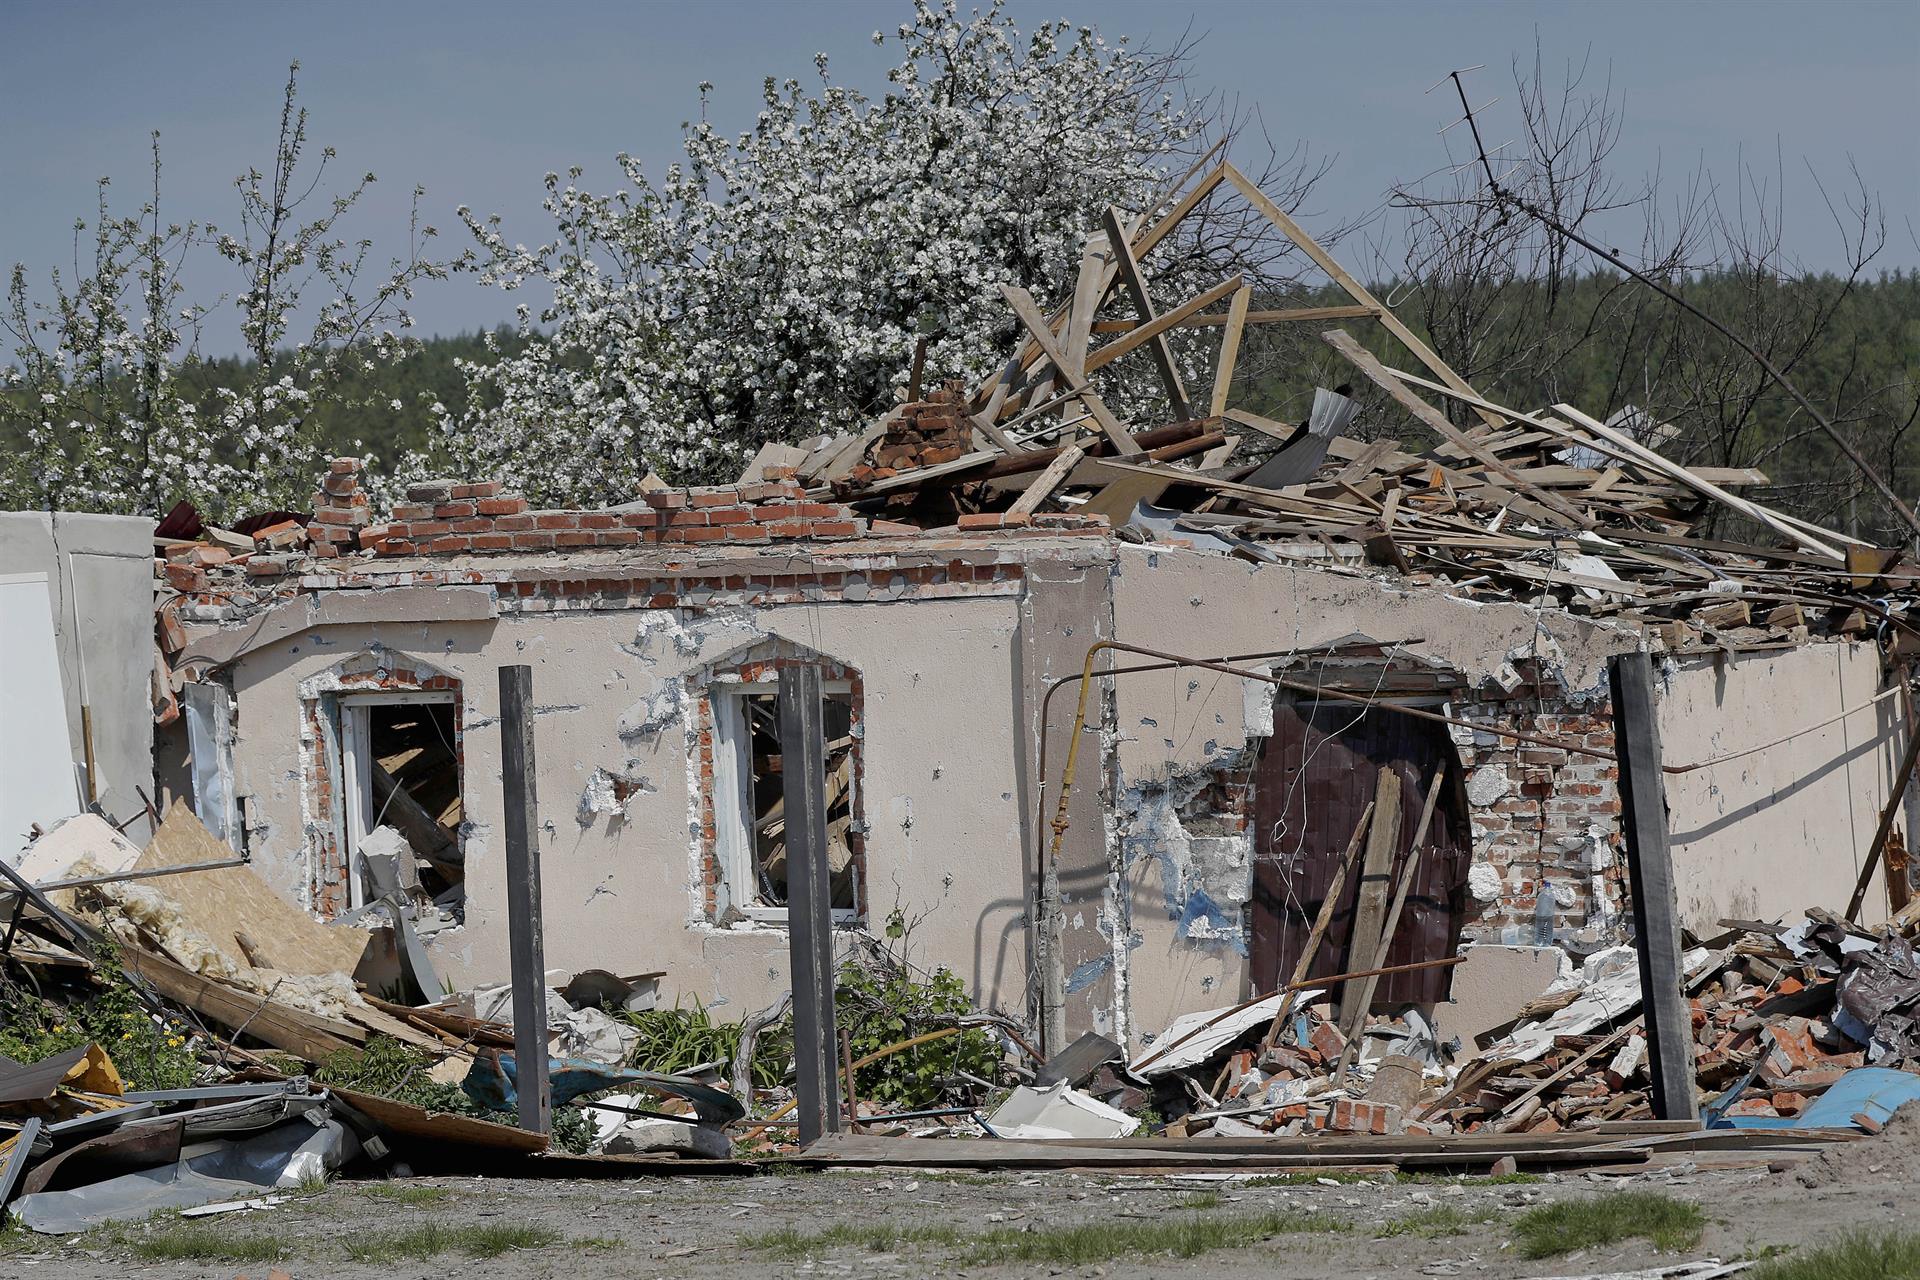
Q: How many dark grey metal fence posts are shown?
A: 3